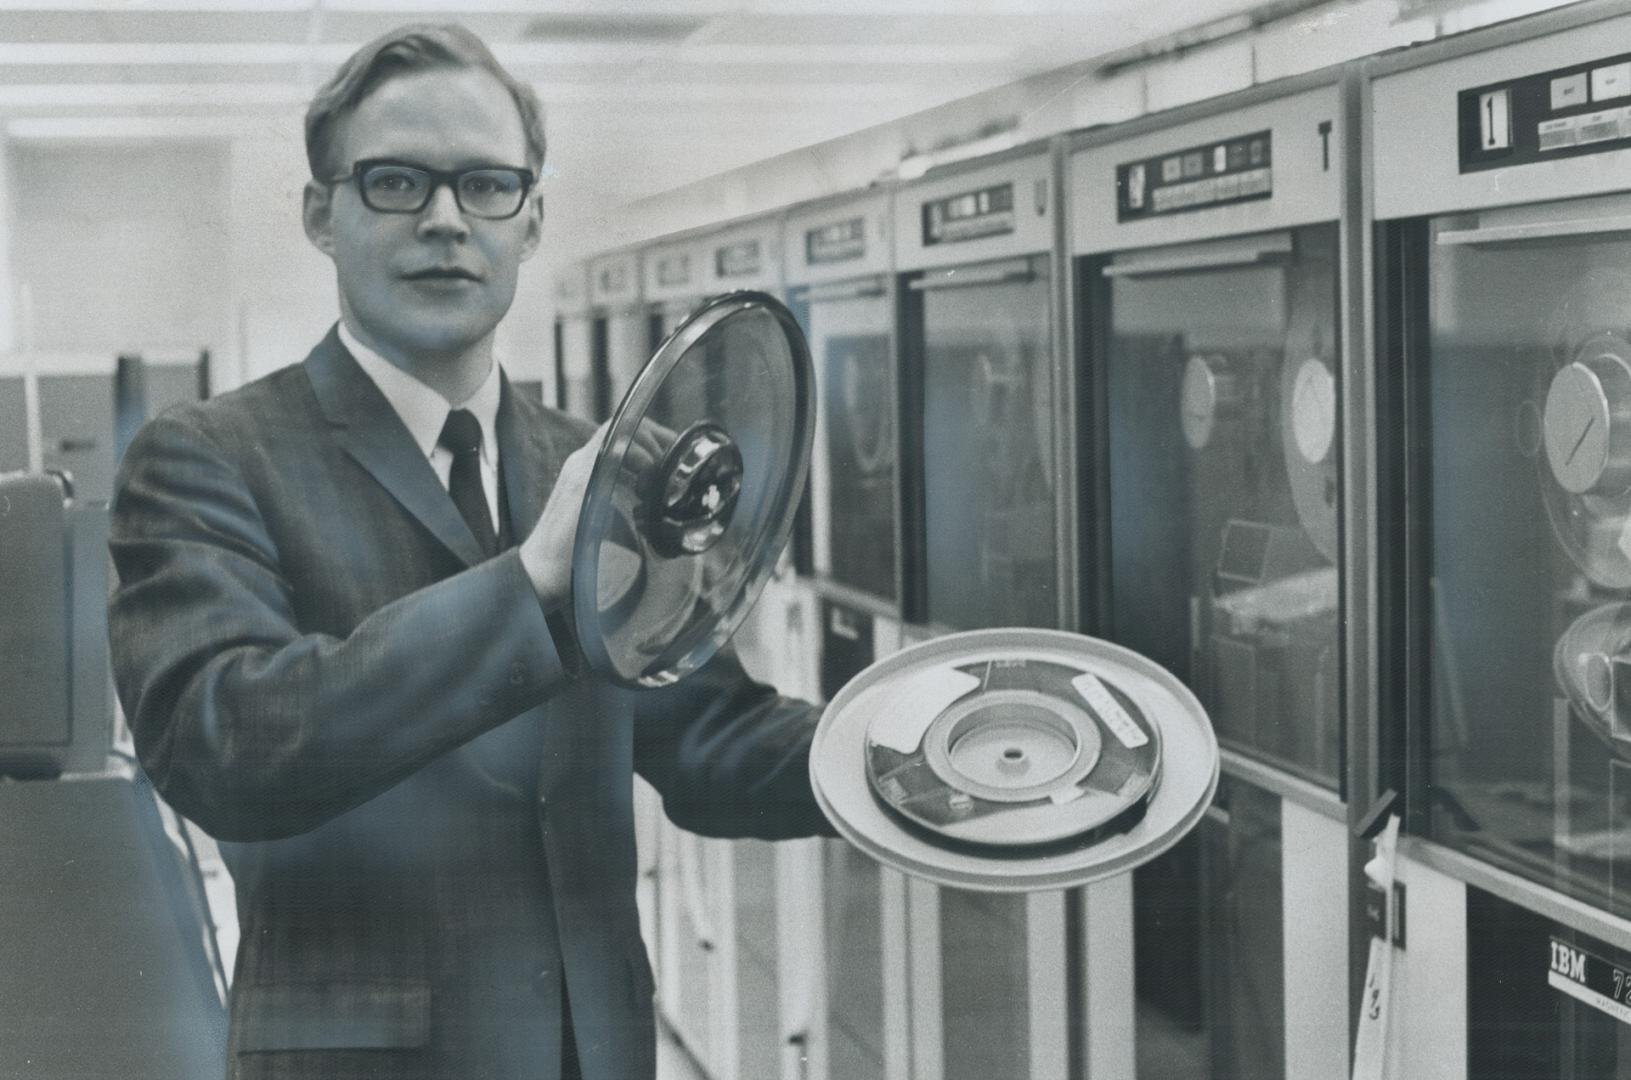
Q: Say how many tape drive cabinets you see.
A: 8